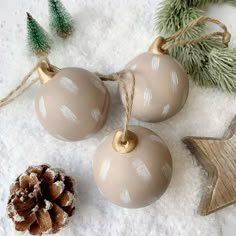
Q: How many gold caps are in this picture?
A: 3